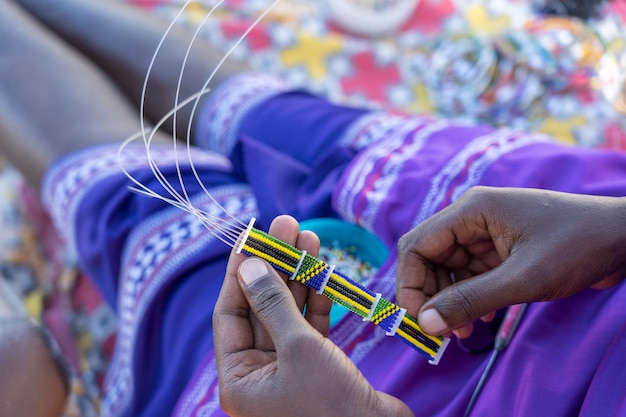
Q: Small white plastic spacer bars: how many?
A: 6